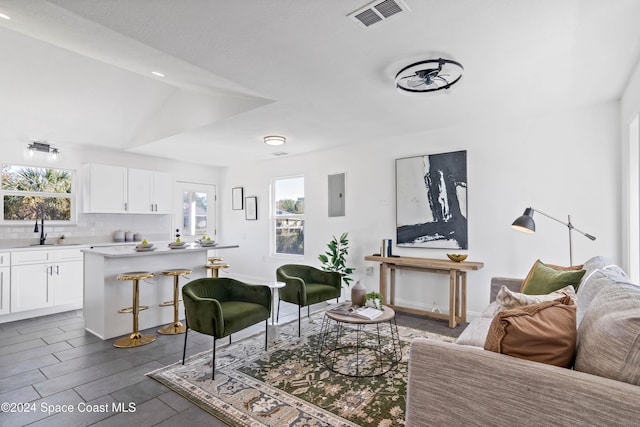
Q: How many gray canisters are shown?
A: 3